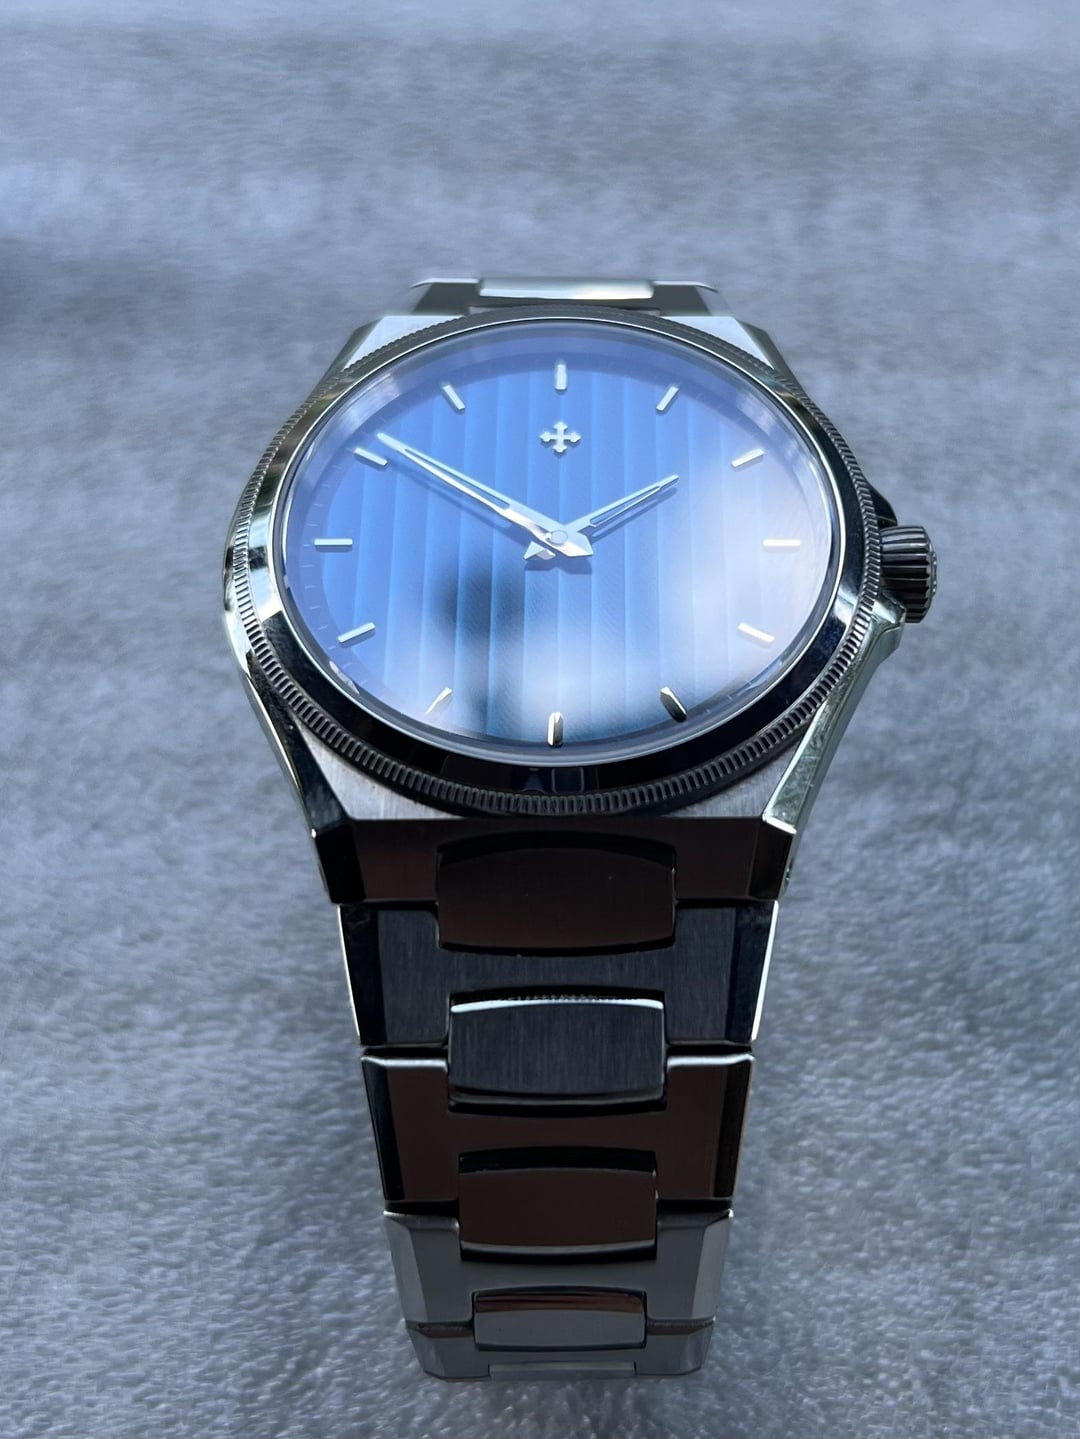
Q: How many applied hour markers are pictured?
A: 12